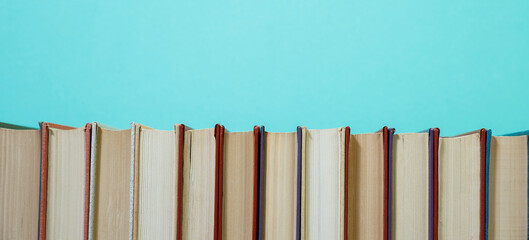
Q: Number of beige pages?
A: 12